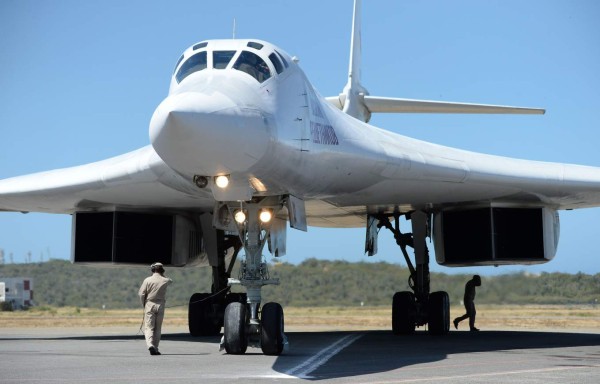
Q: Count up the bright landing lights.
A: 3